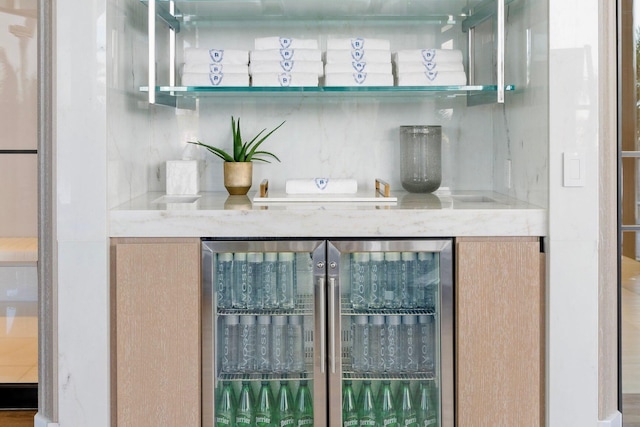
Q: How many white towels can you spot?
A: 15